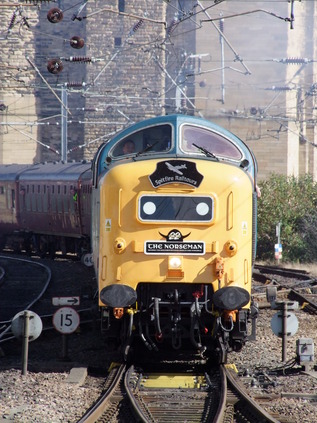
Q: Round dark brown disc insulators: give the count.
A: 3